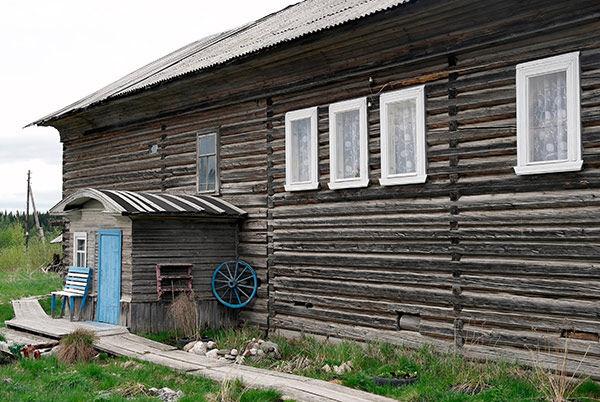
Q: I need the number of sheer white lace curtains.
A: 4